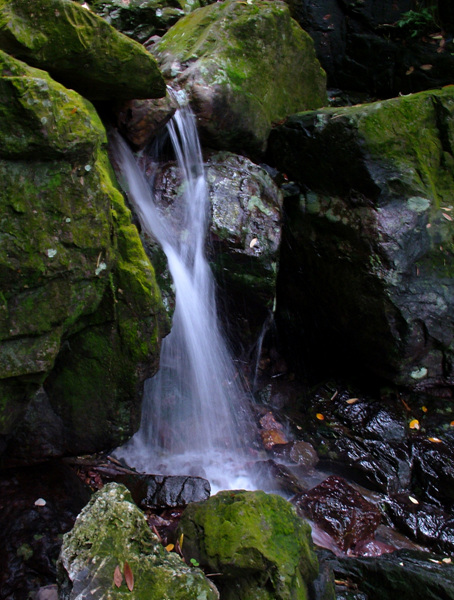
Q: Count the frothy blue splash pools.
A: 1